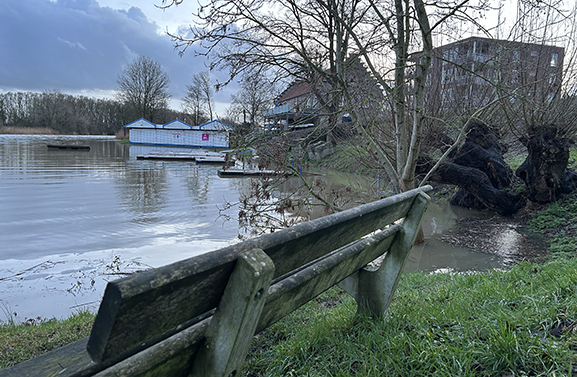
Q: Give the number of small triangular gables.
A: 3